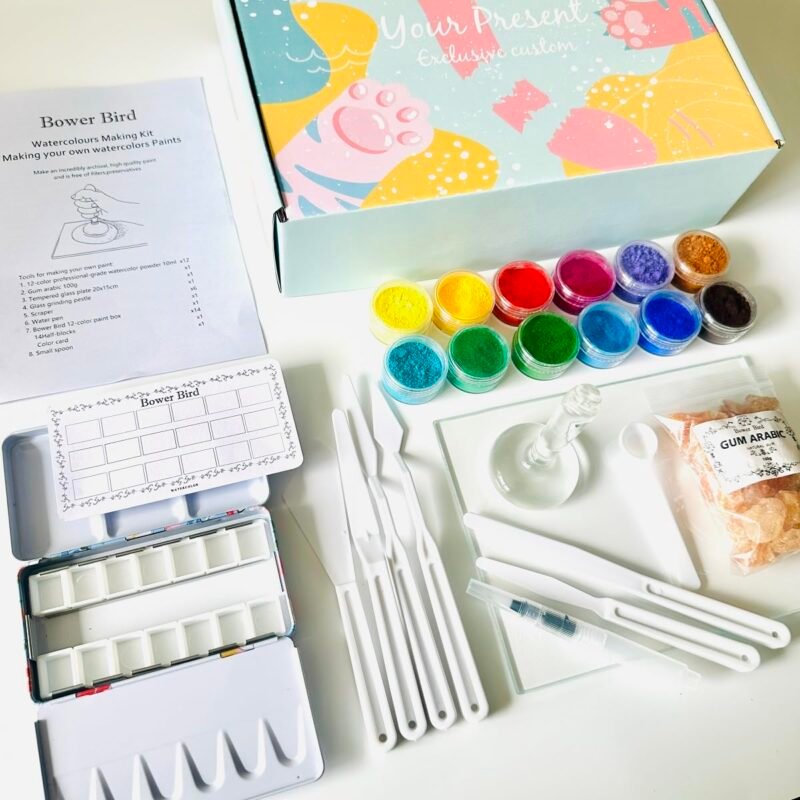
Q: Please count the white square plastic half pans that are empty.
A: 14